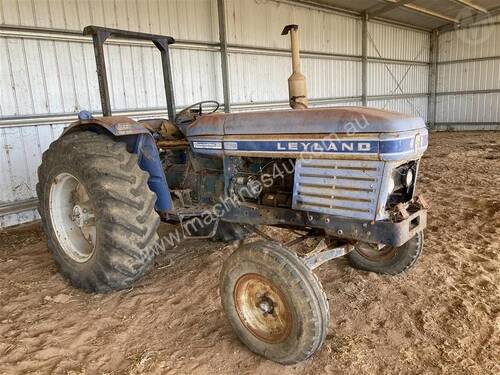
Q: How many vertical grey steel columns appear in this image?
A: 3